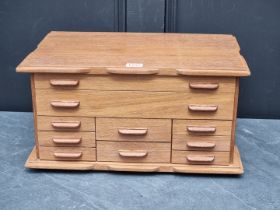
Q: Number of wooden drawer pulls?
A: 12